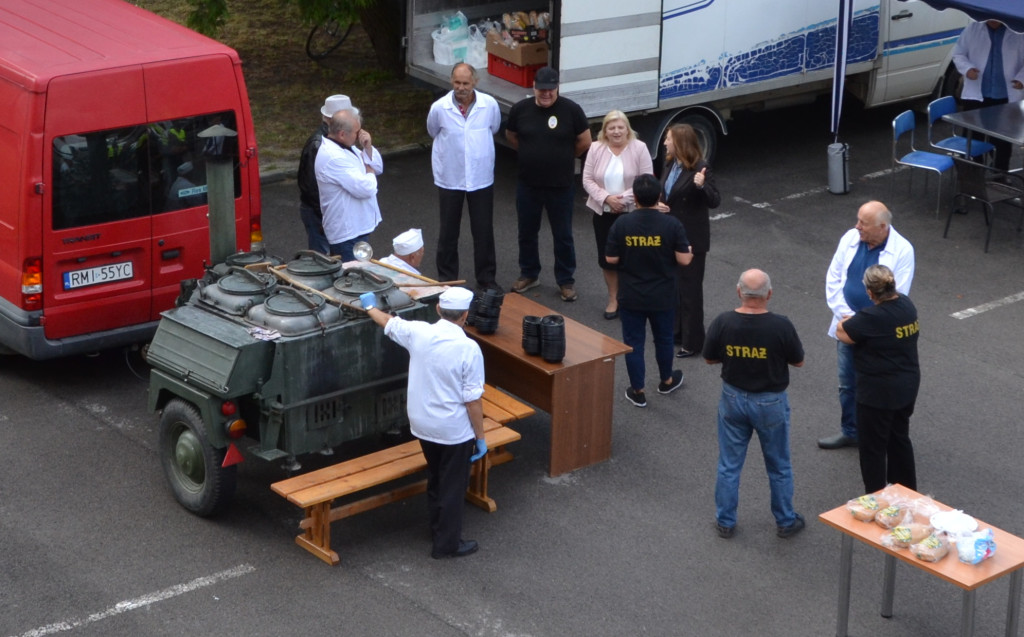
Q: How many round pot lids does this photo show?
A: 5